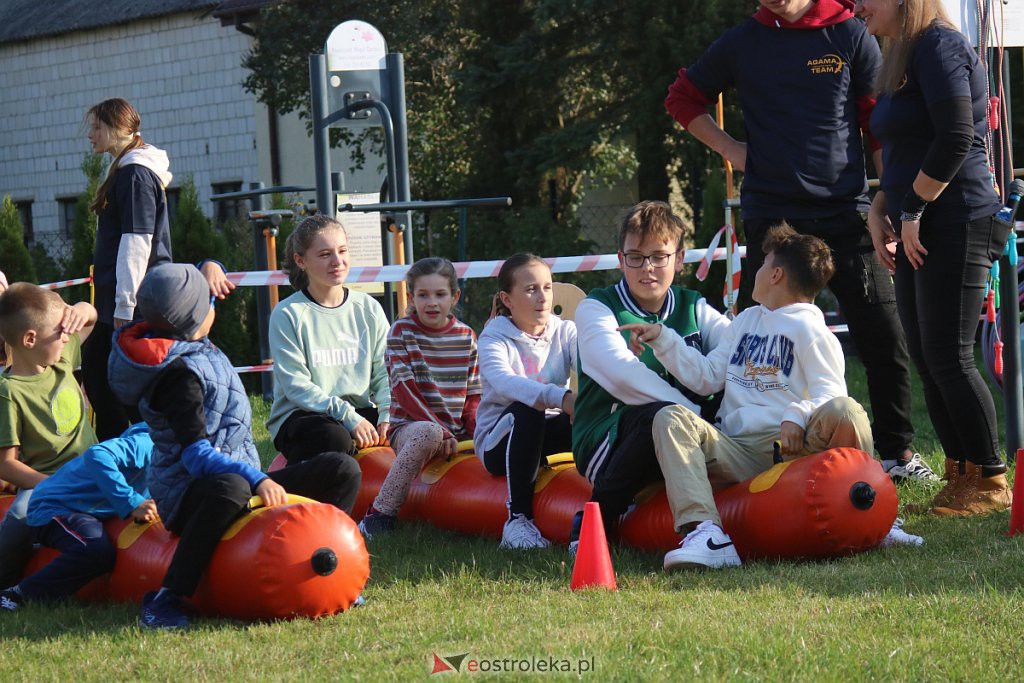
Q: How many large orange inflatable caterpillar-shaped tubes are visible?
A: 2